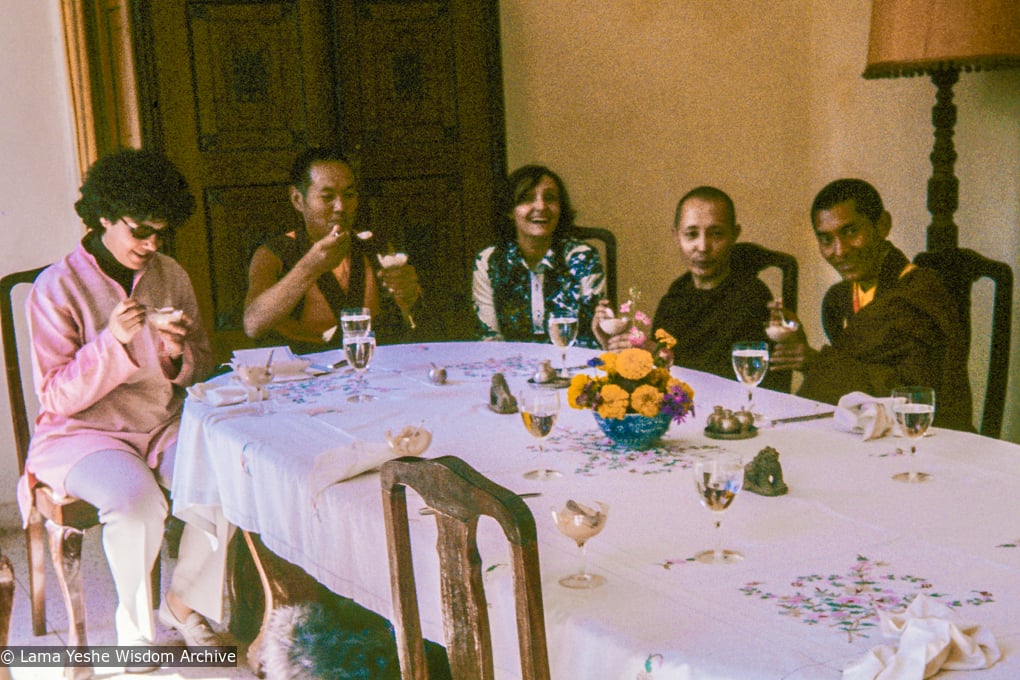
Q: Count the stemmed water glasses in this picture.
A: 7